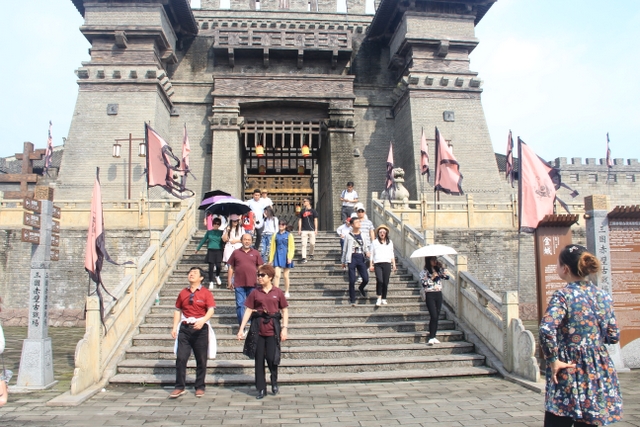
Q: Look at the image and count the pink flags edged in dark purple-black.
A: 10